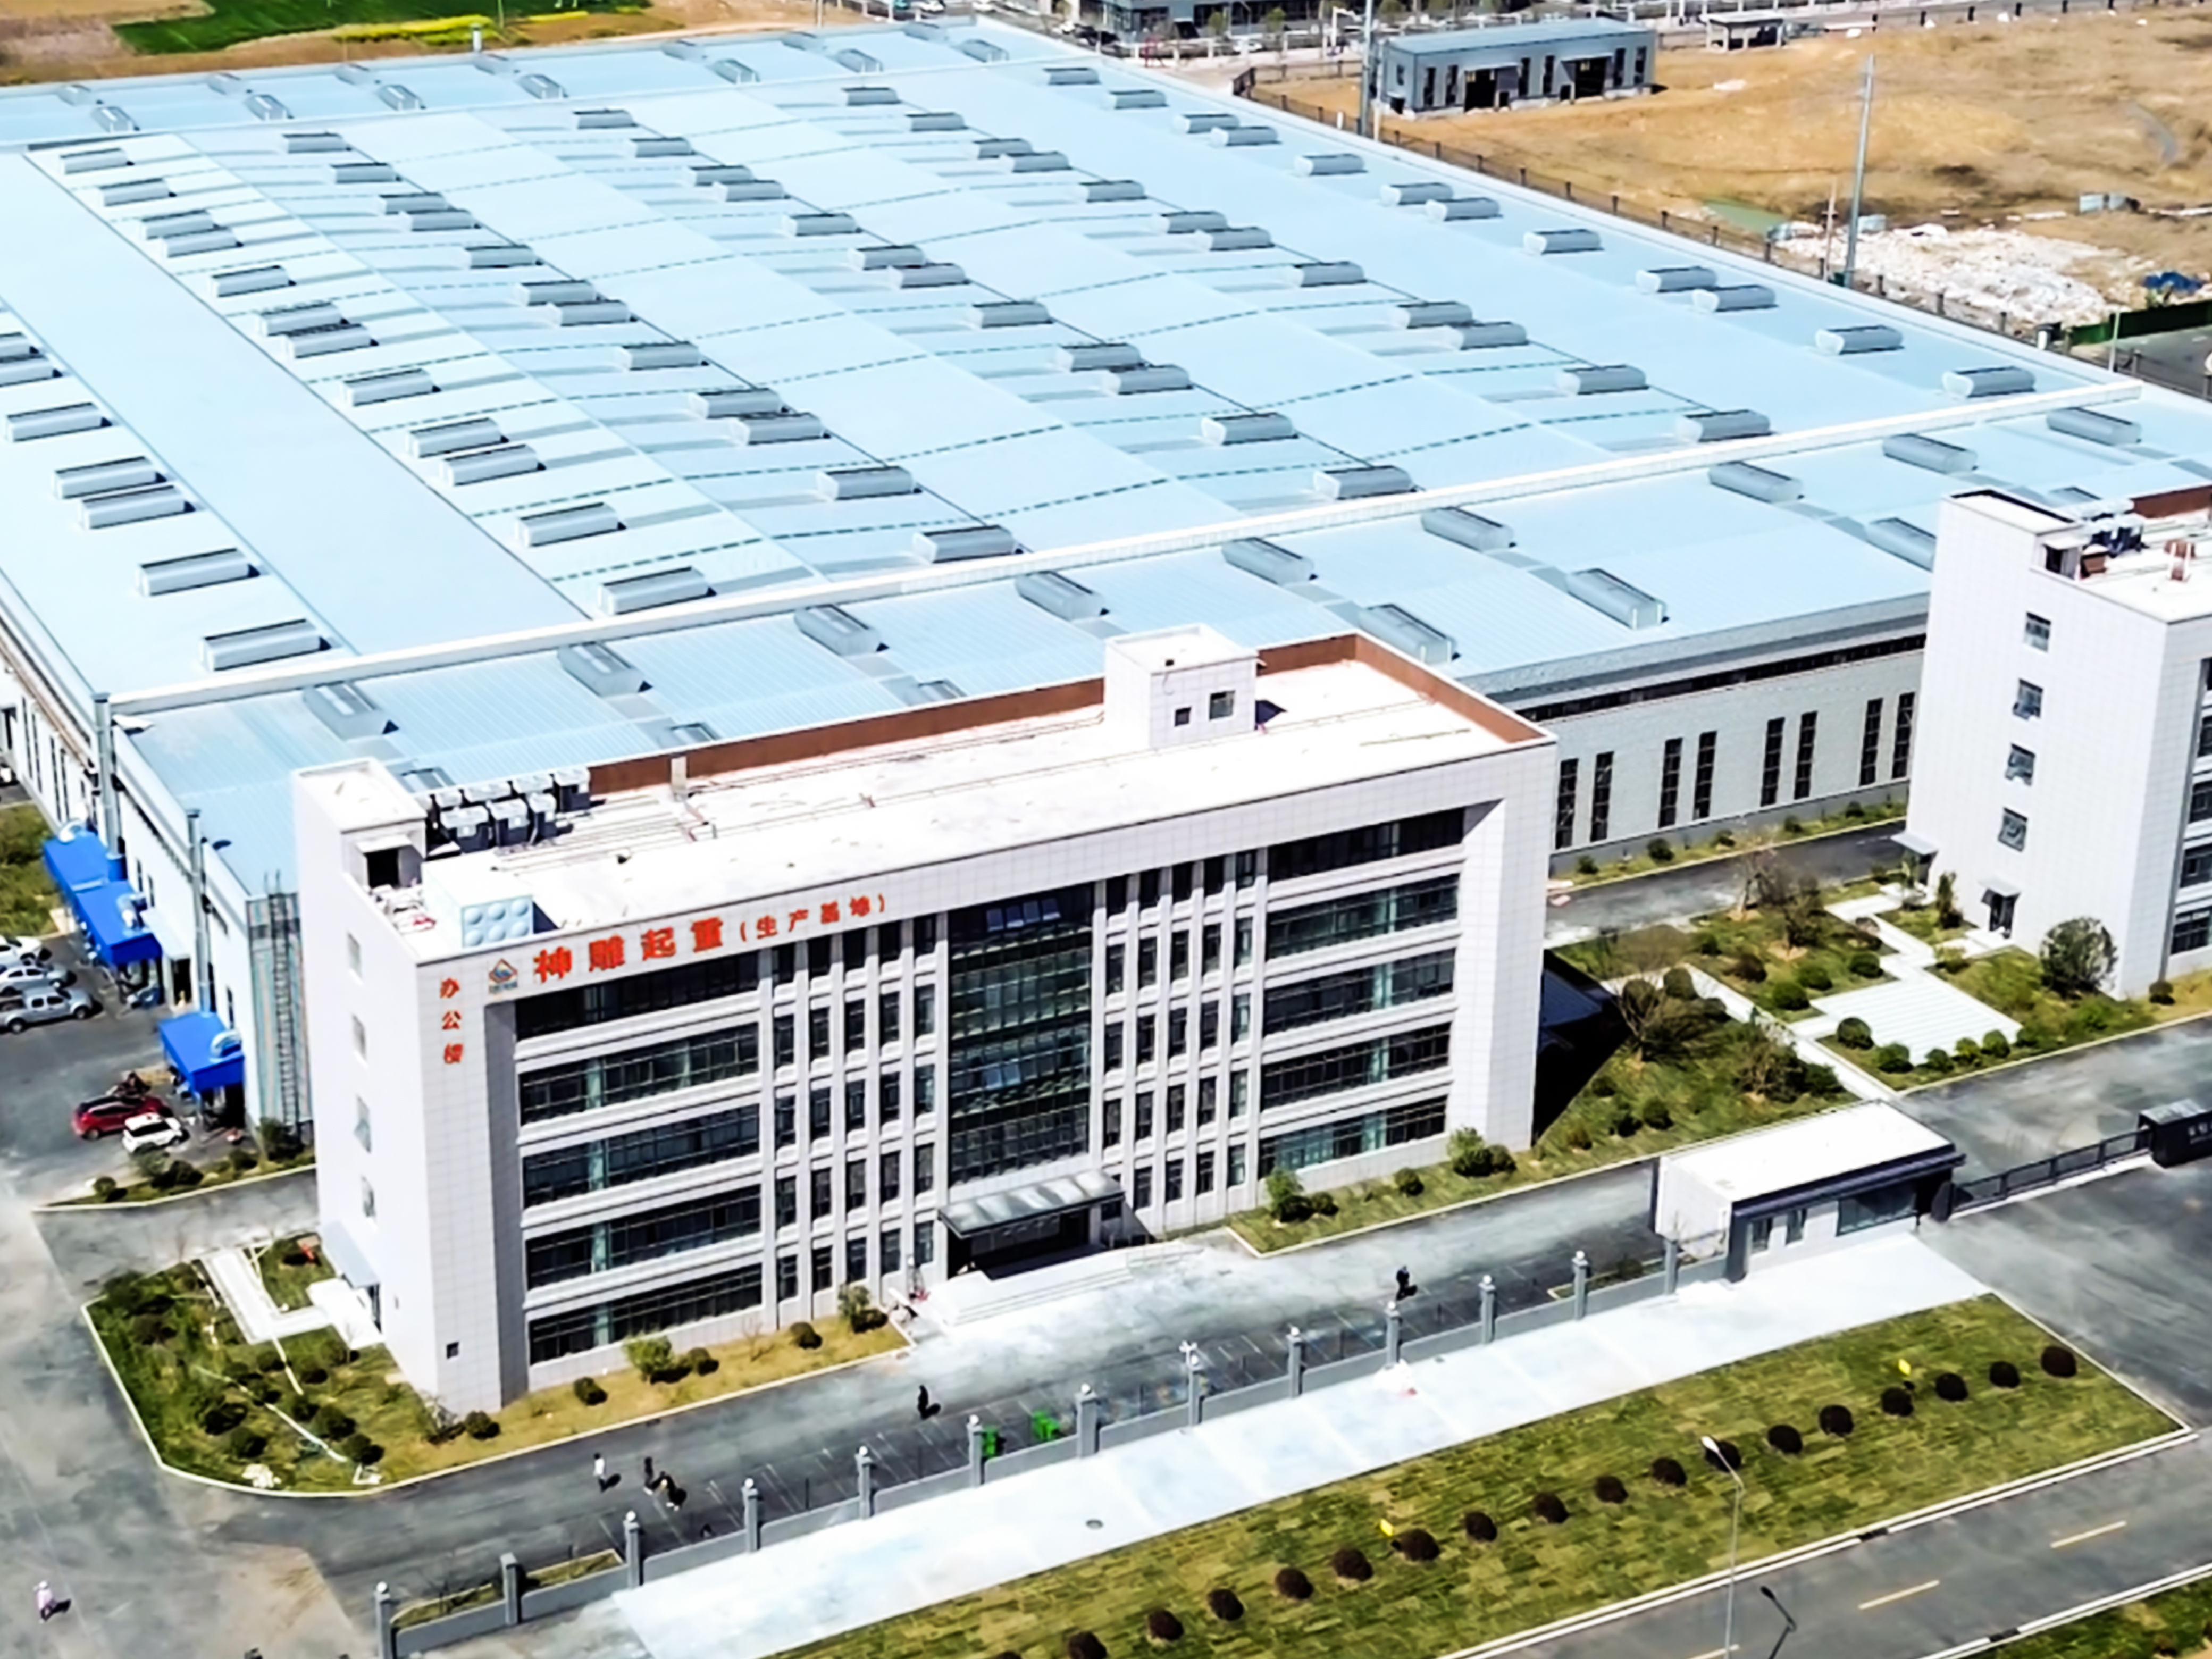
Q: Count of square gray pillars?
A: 13